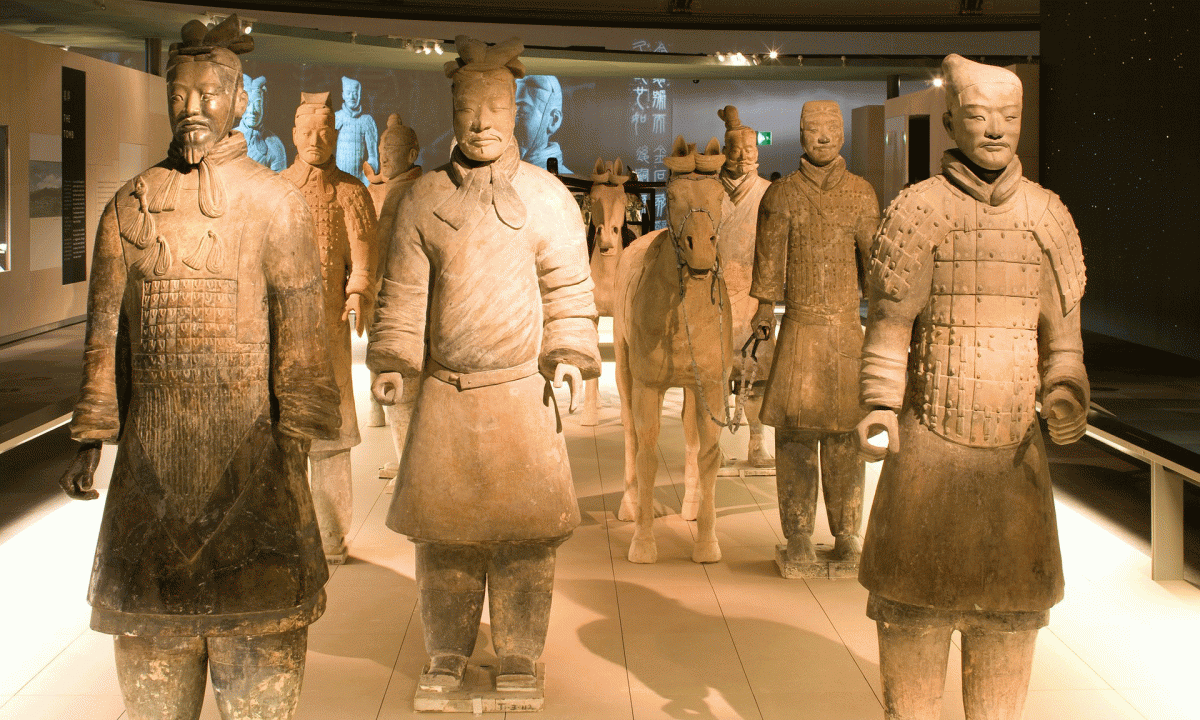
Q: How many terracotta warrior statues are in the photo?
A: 7